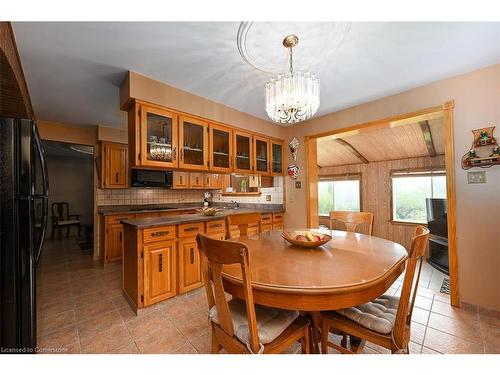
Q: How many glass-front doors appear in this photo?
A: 6